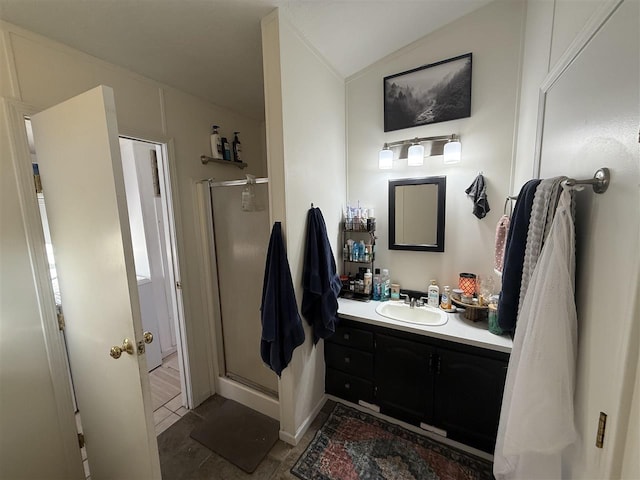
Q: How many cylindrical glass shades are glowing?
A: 3